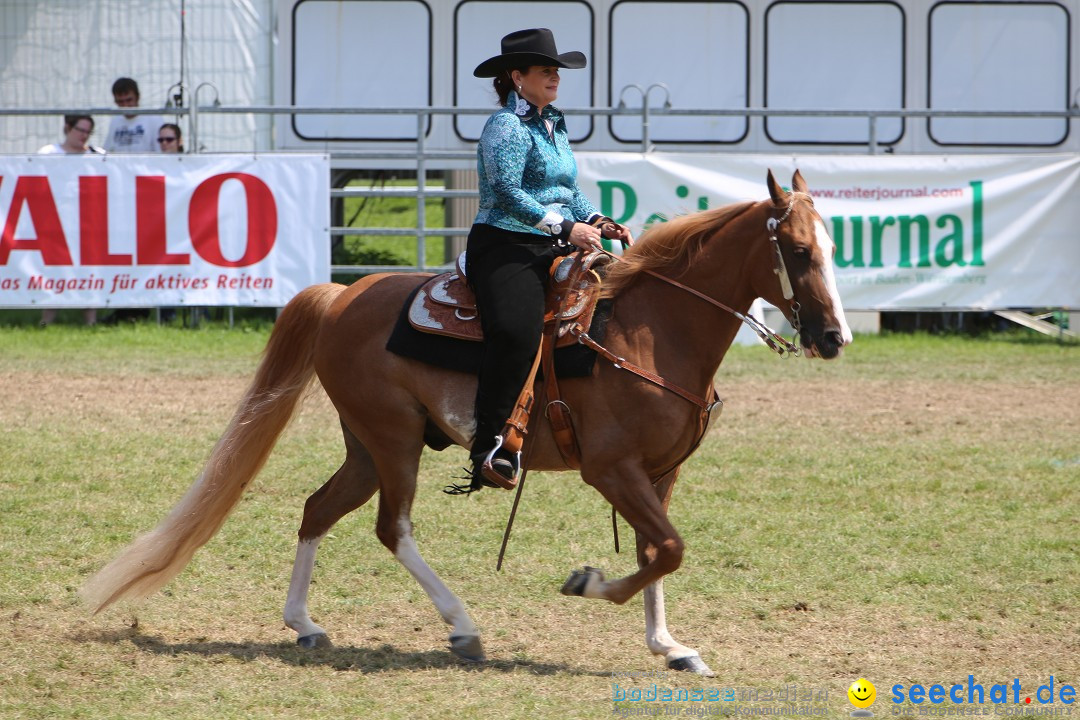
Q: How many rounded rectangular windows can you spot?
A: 5